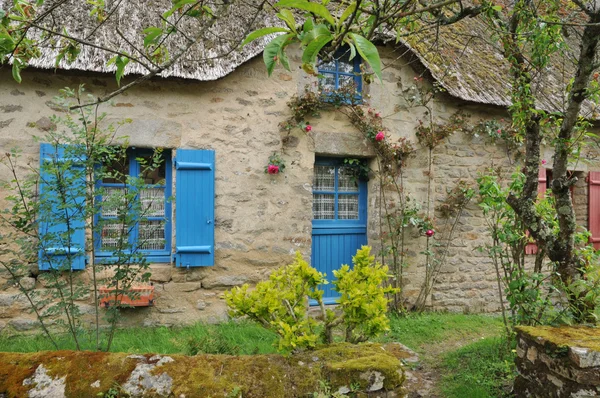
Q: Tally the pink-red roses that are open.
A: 4